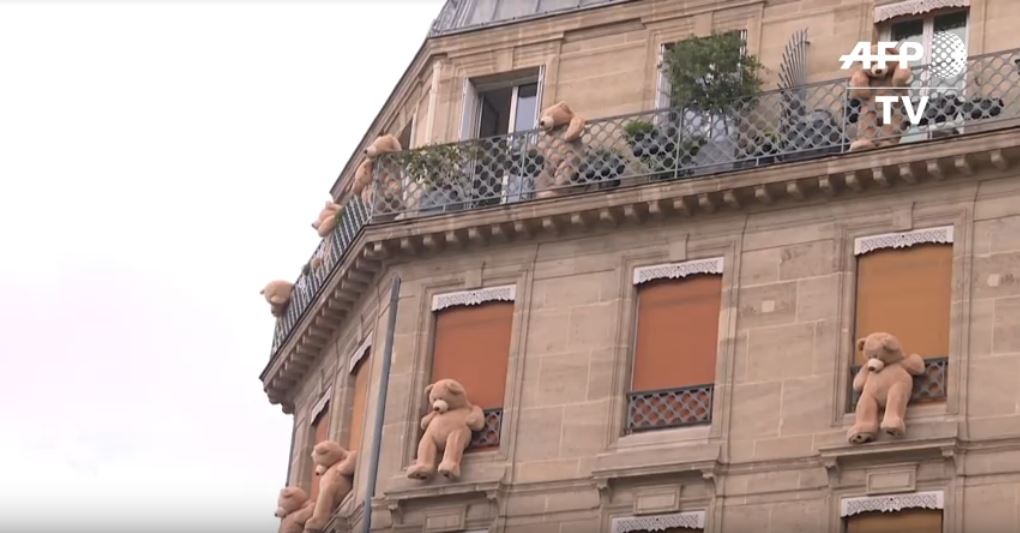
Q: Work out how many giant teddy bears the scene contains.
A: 9